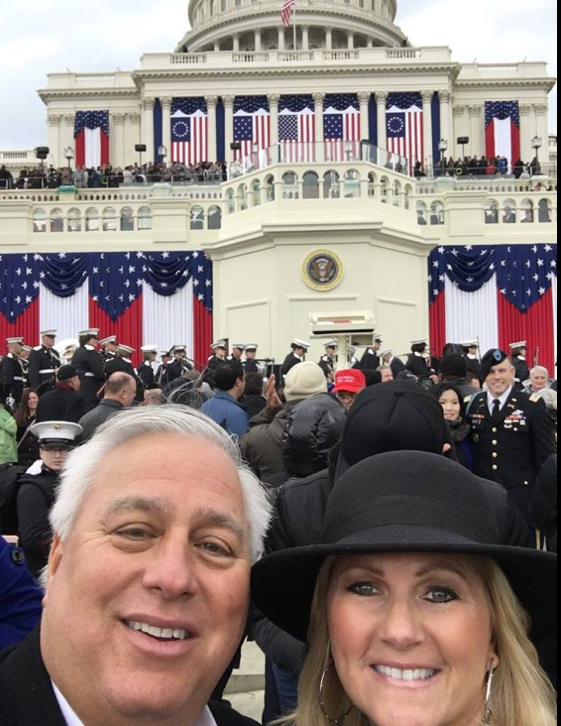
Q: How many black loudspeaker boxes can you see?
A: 4